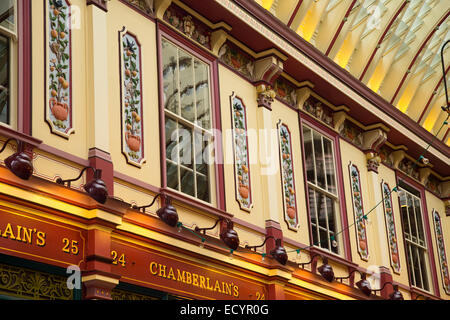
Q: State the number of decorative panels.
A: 7